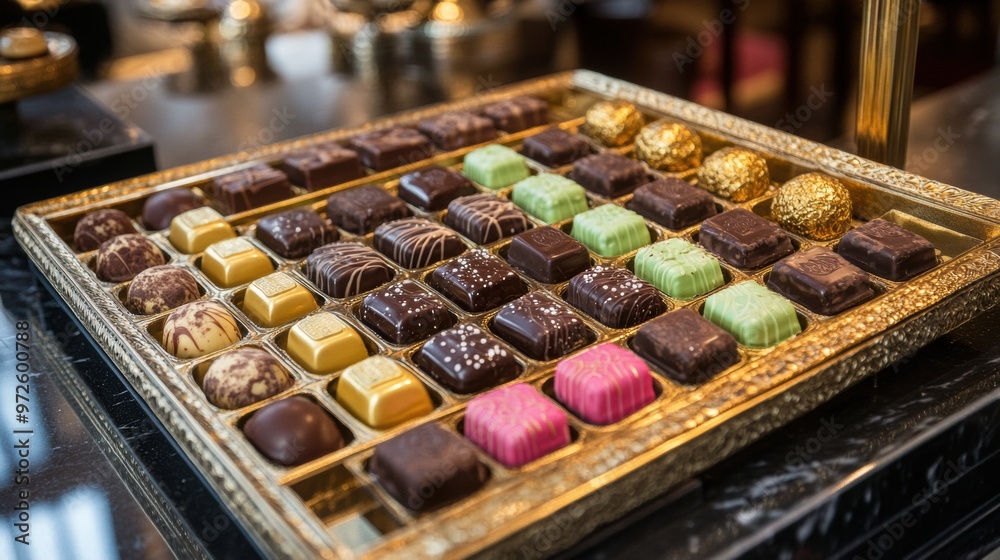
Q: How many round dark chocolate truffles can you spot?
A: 2